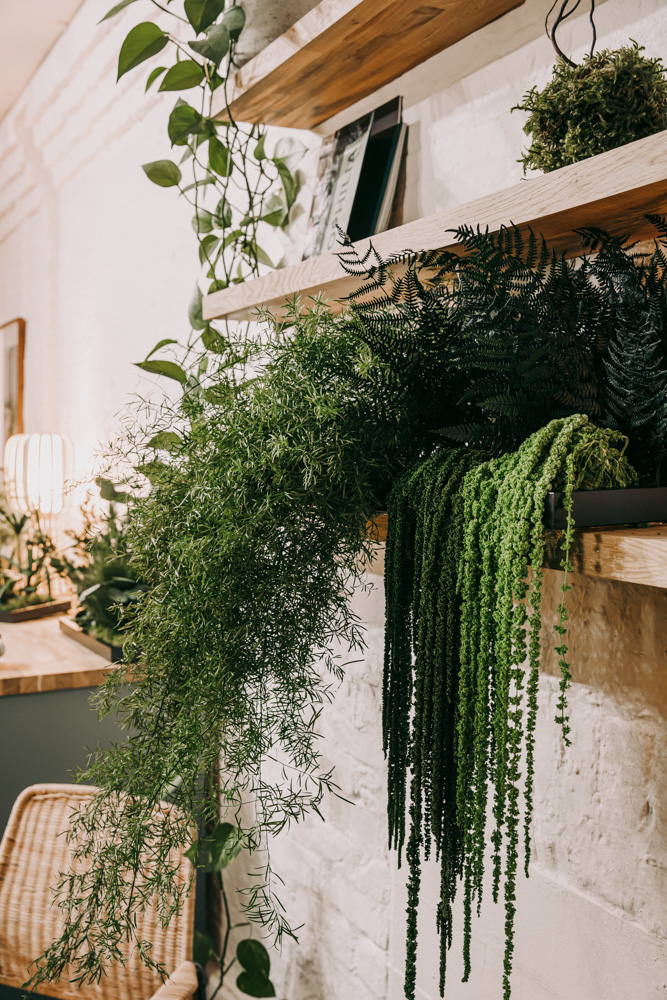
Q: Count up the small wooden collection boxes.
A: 2